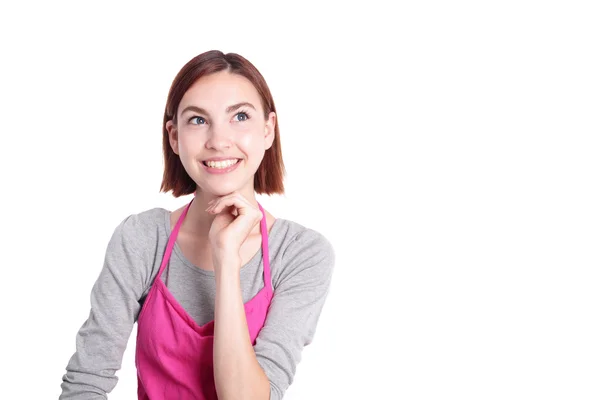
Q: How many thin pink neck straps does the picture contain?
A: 2